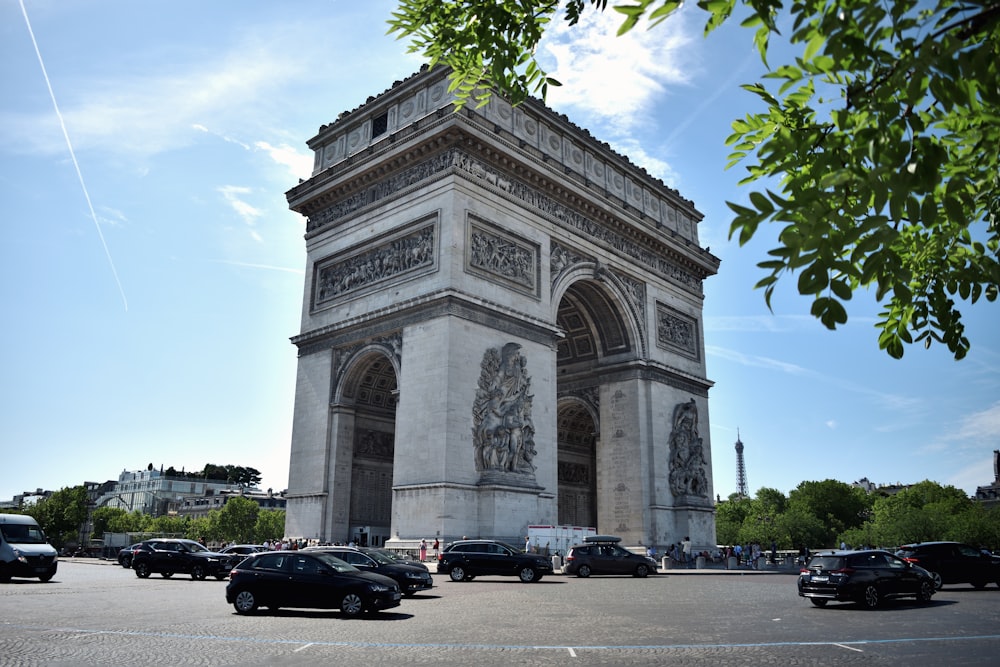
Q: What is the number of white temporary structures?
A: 1